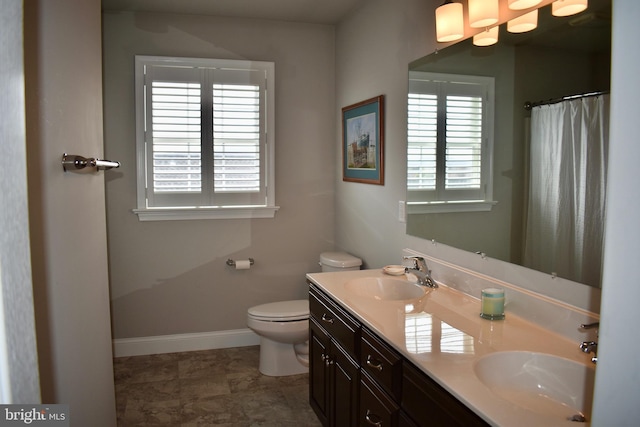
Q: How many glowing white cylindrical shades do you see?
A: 6